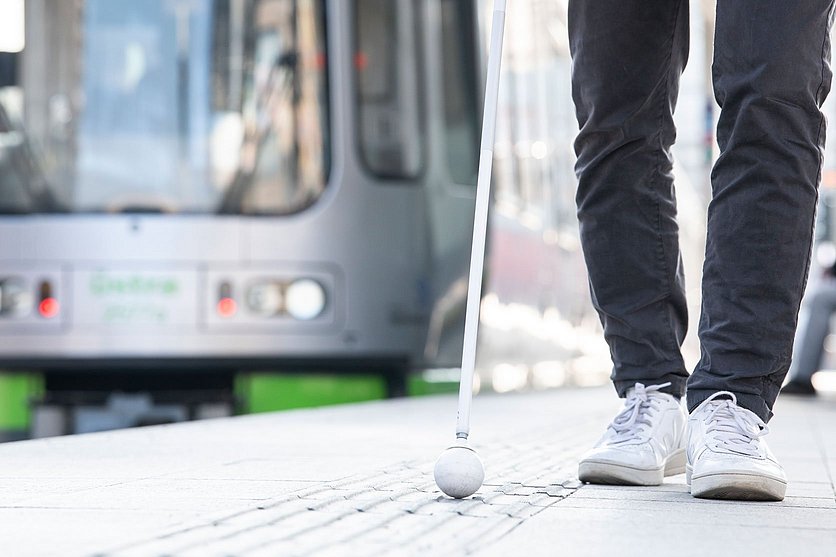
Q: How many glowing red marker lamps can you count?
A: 2